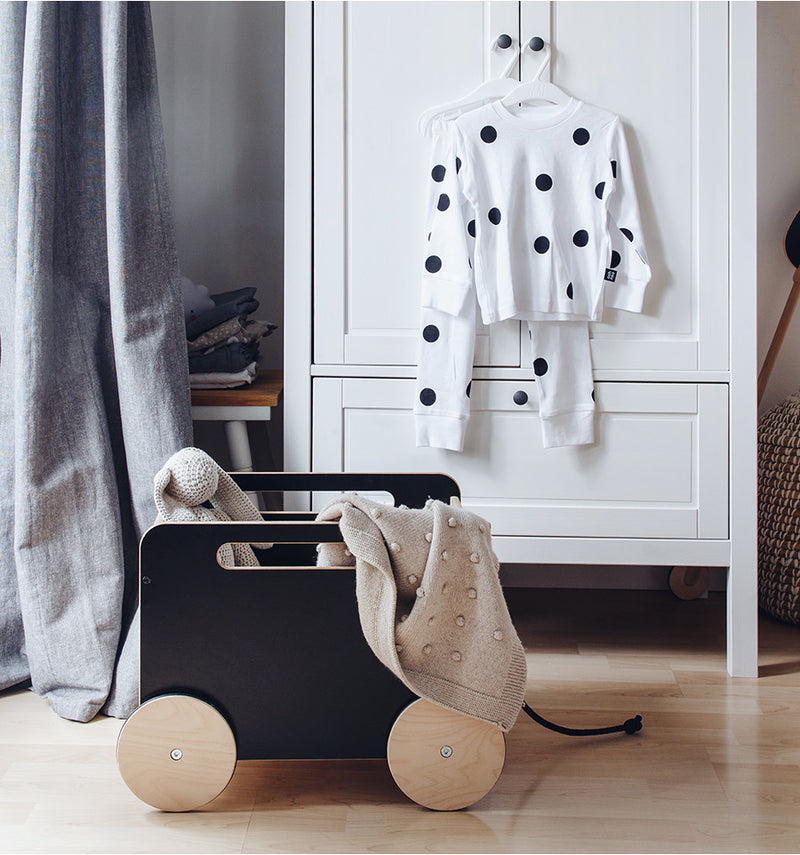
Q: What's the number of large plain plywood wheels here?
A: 2